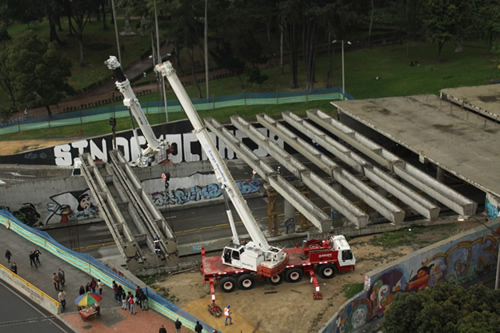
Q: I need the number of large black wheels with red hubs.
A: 5